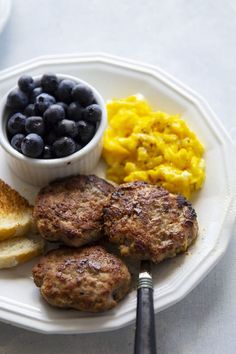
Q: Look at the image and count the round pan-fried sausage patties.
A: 3